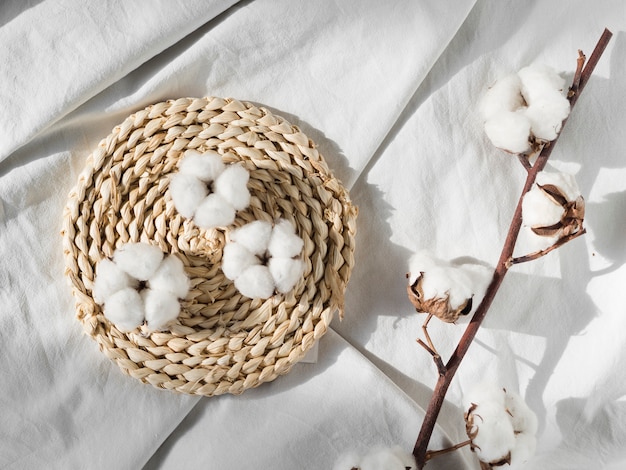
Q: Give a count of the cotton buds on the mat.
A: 3